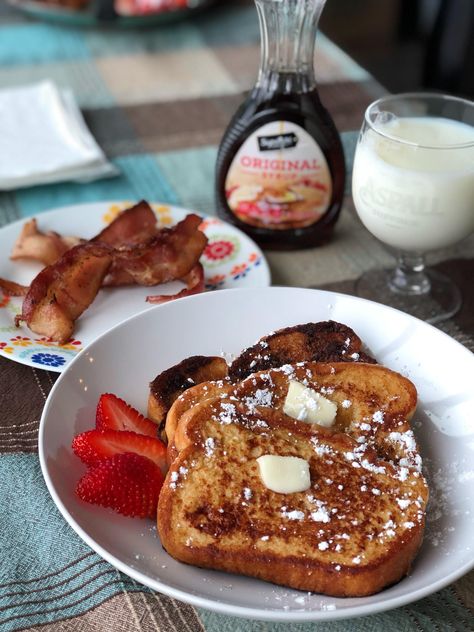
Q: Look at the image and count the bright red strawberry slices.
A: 3